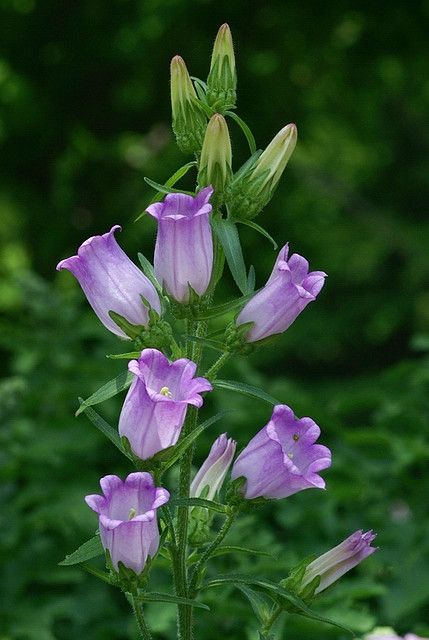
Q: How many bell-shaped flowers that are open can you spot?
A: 6